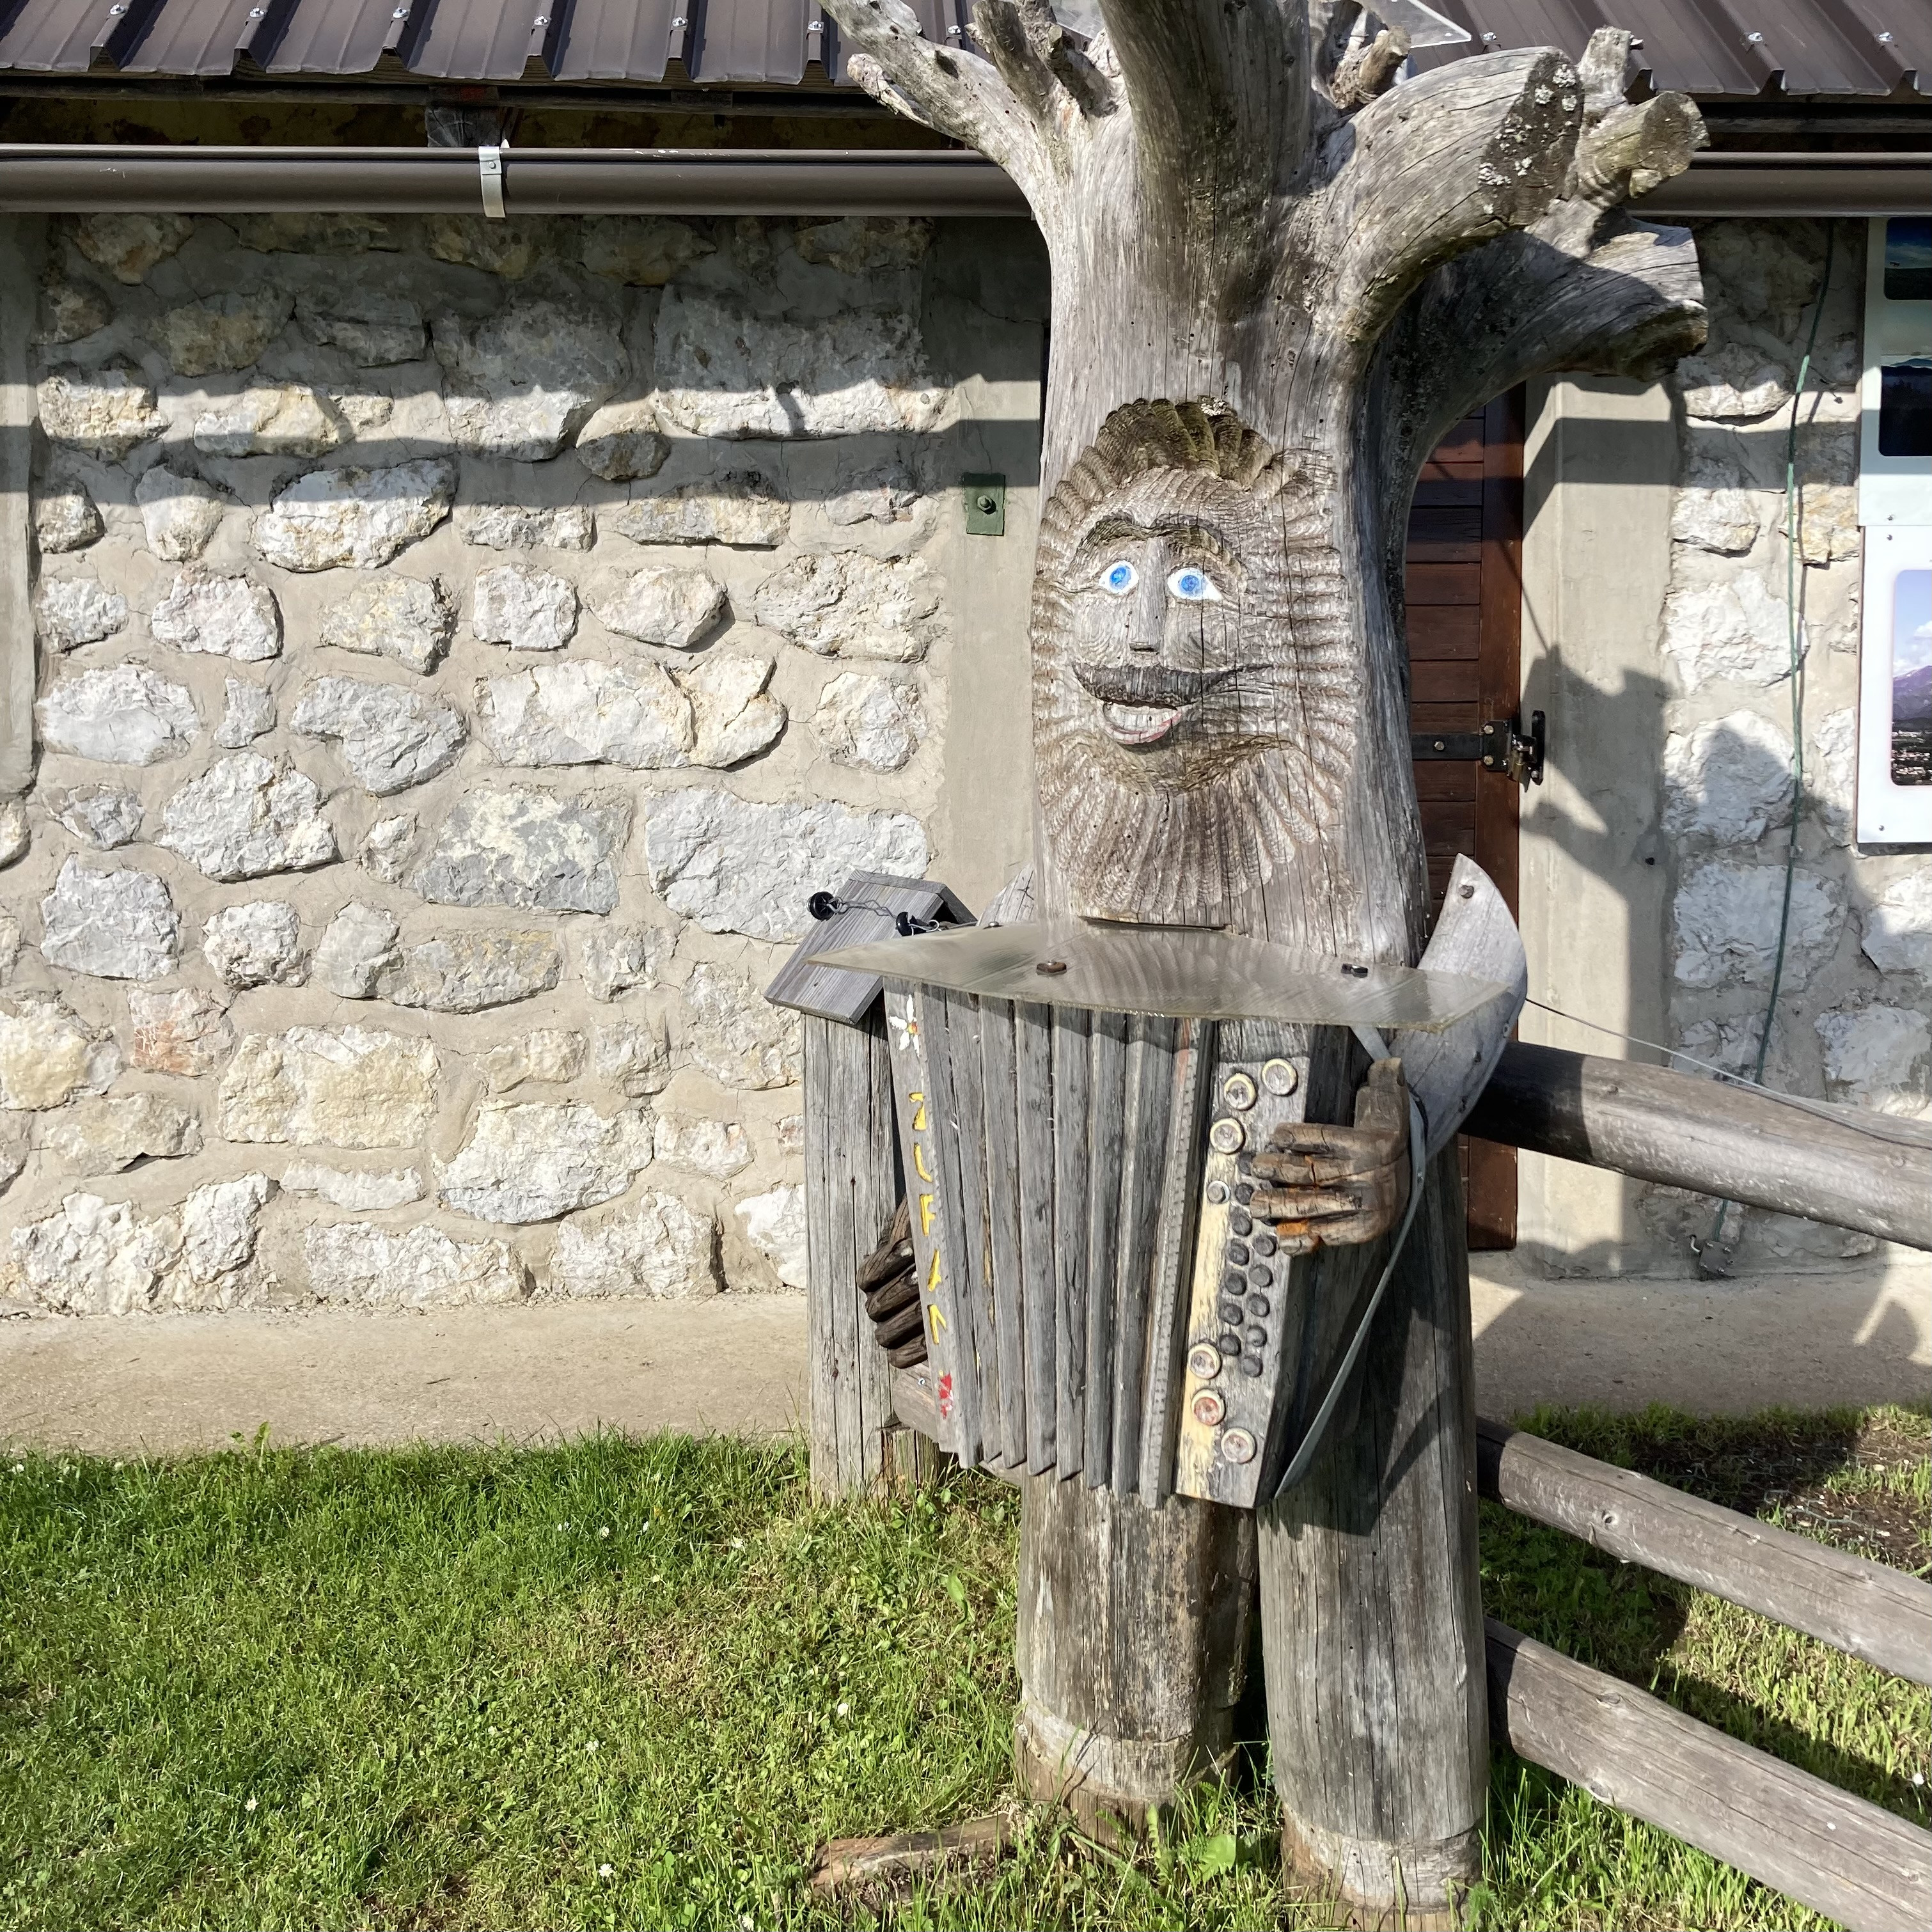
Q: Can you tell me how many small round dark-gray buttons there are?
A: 12